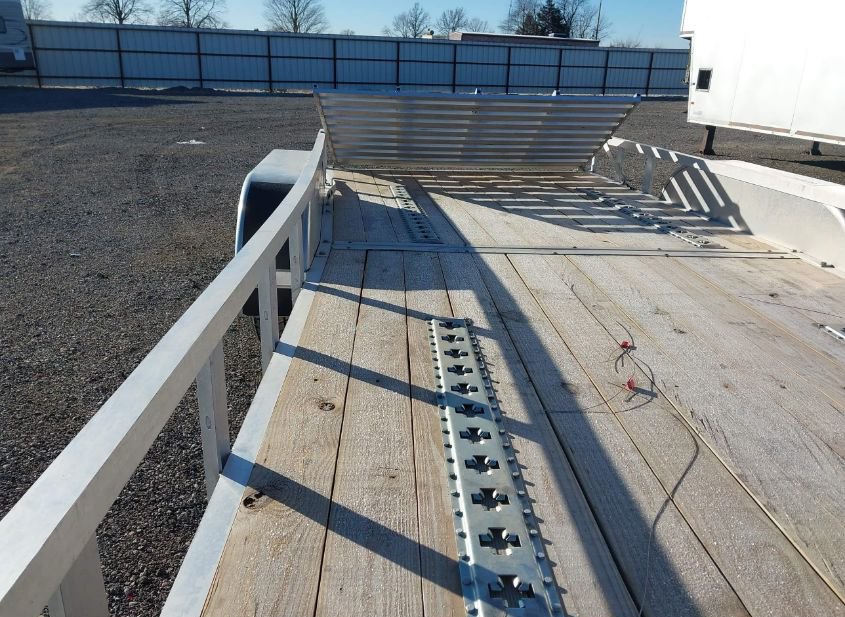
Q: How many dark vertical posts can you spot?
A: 11